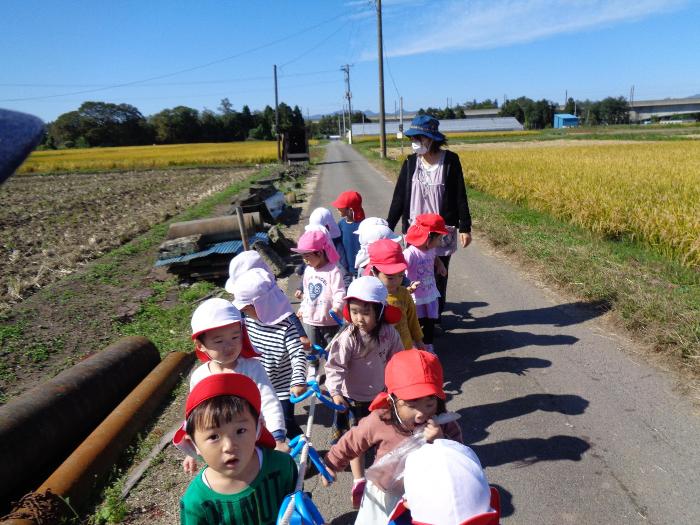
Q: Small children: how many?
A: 15